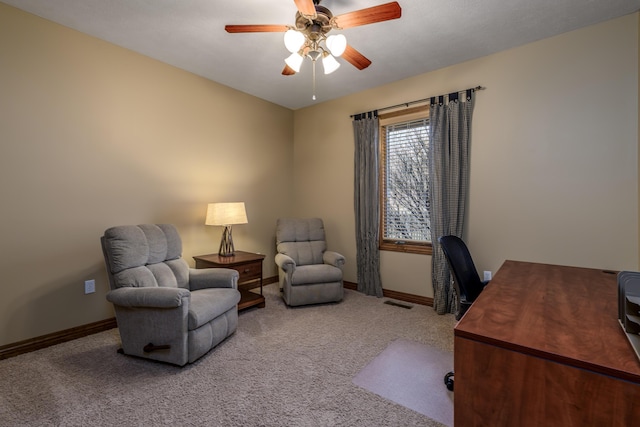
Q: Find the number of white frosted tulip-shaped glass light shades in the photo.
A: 4